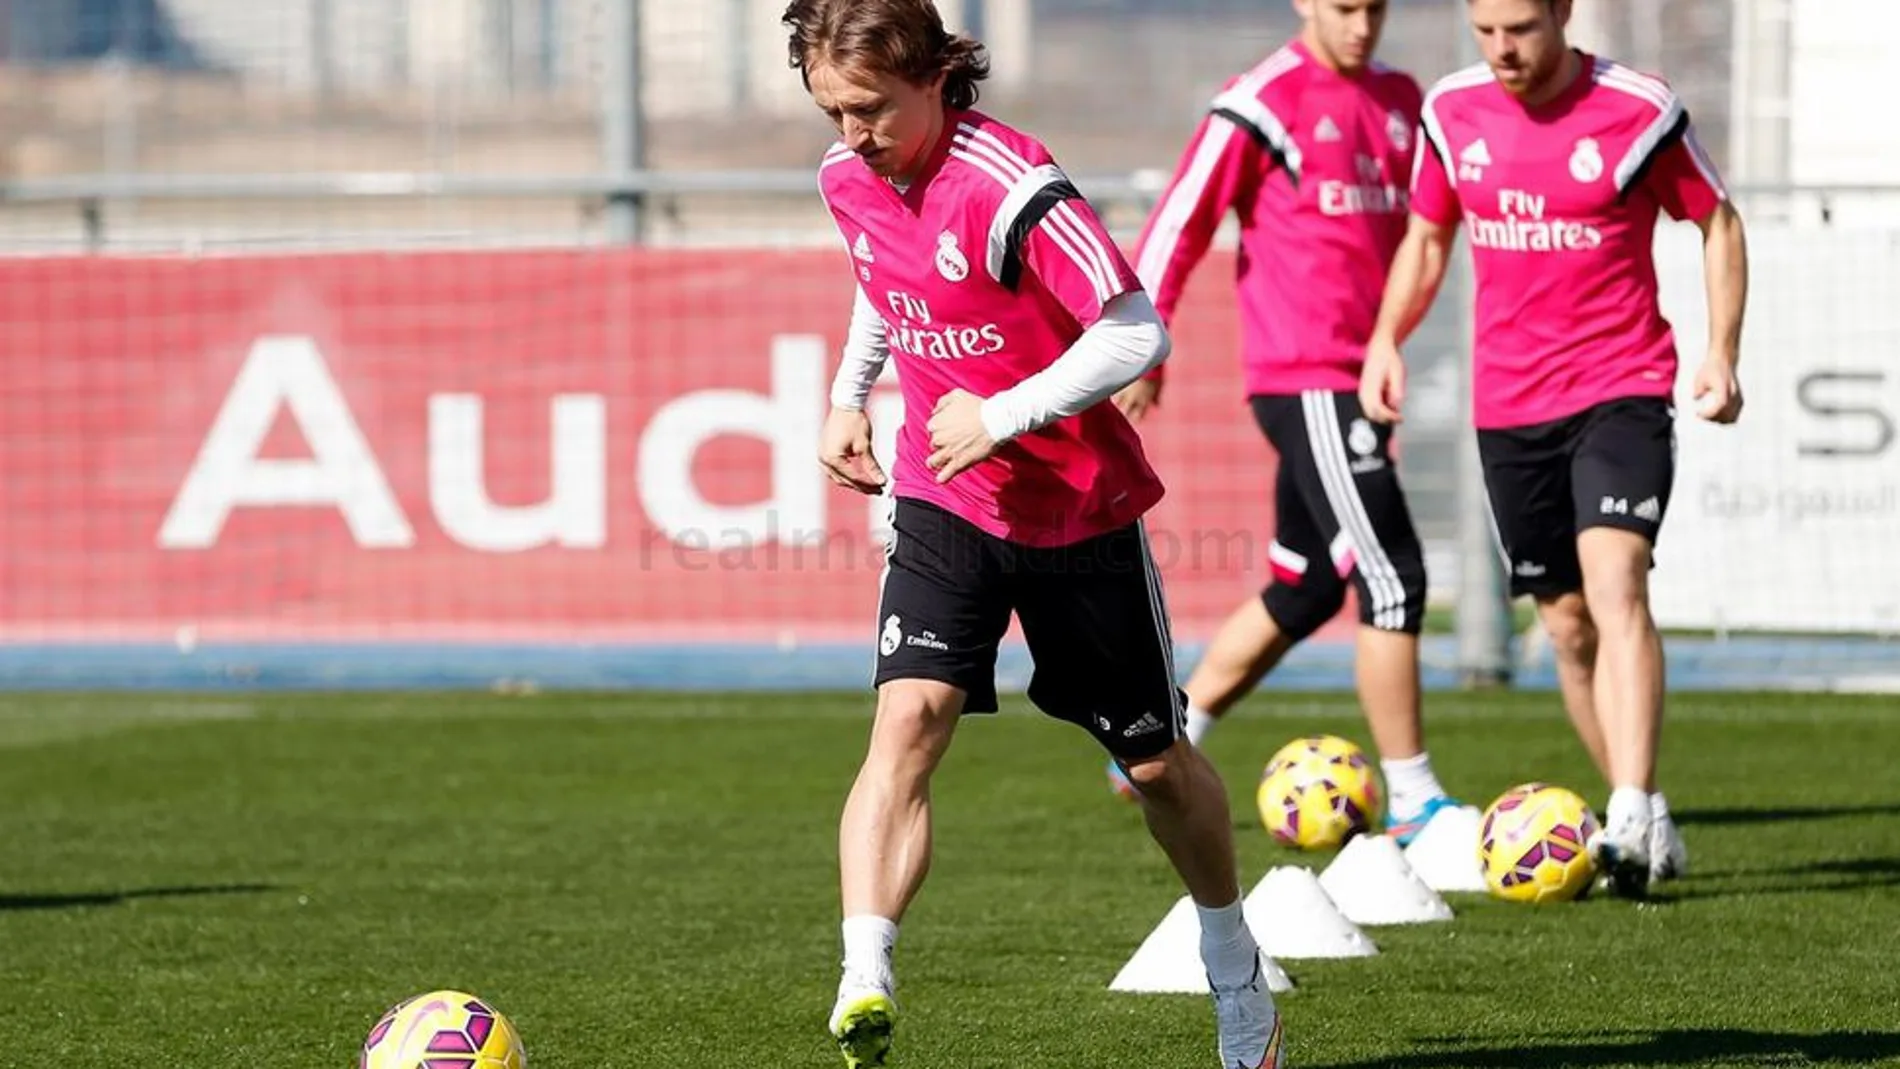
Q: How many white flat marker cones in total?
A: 4